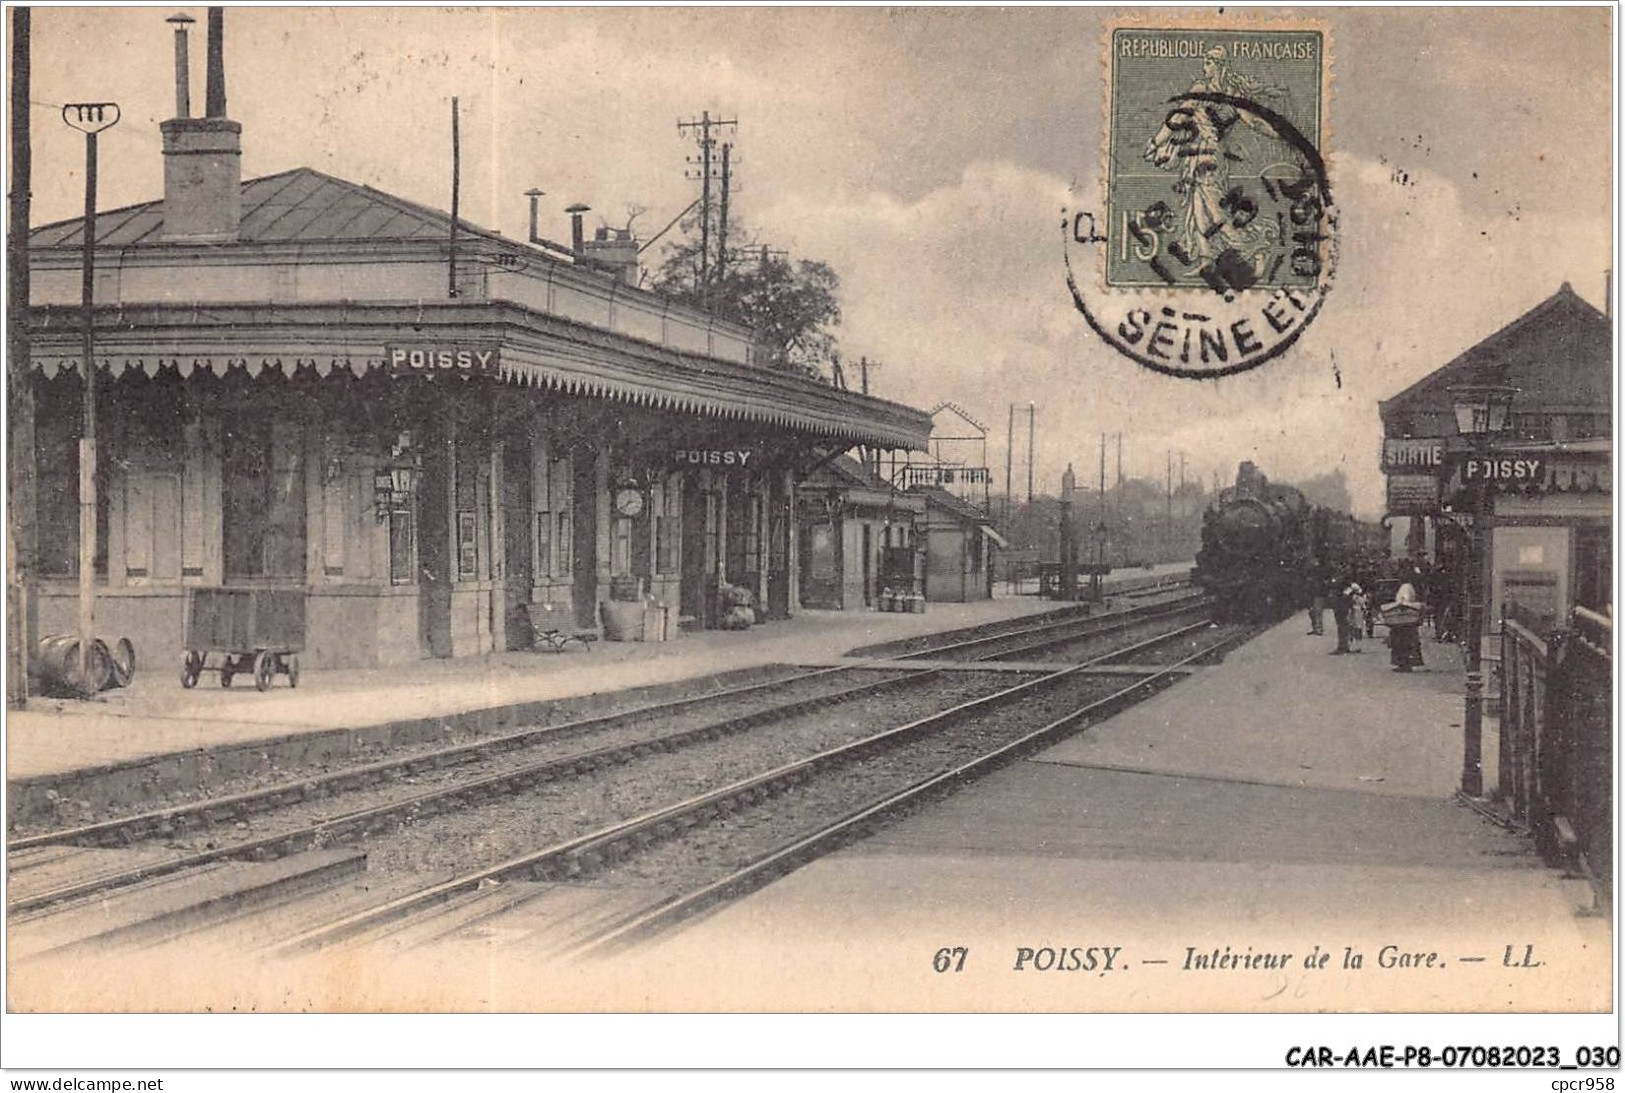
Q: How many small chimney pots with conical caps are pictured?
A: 3